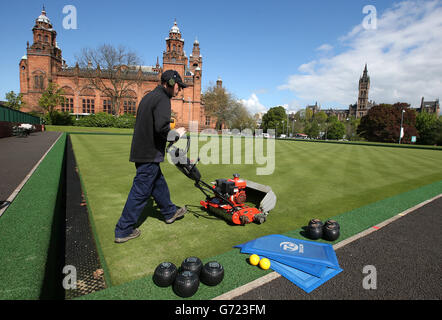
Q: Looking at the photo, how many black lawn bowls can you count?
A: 8